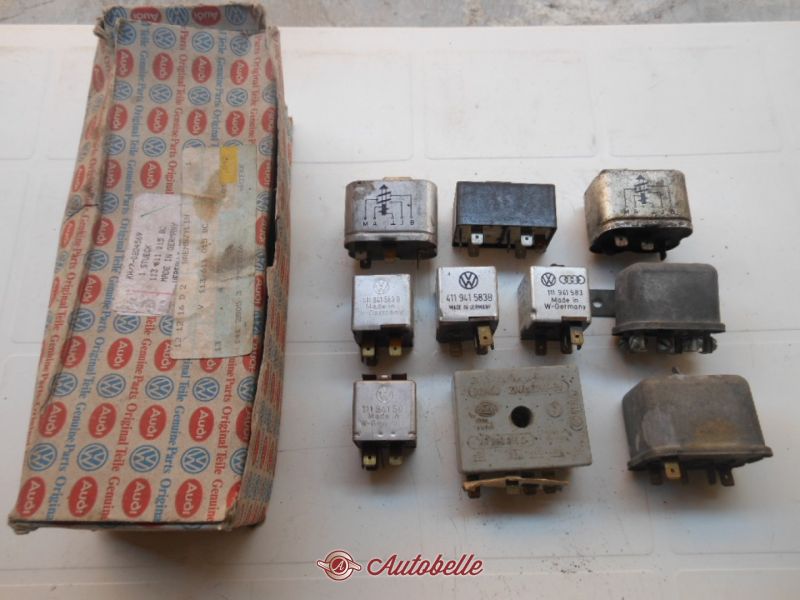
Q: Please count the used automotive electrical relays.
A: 10